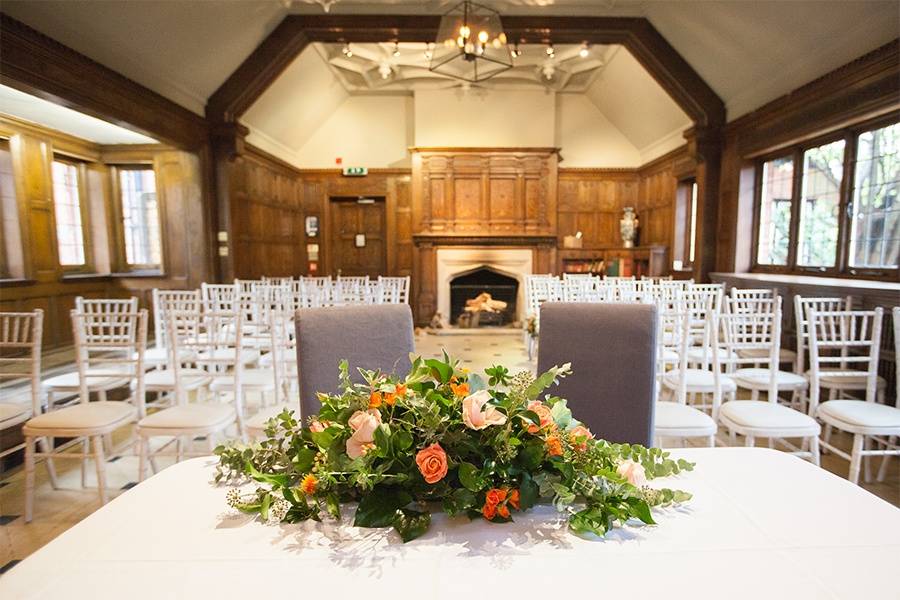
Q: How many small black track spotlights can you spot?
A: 6